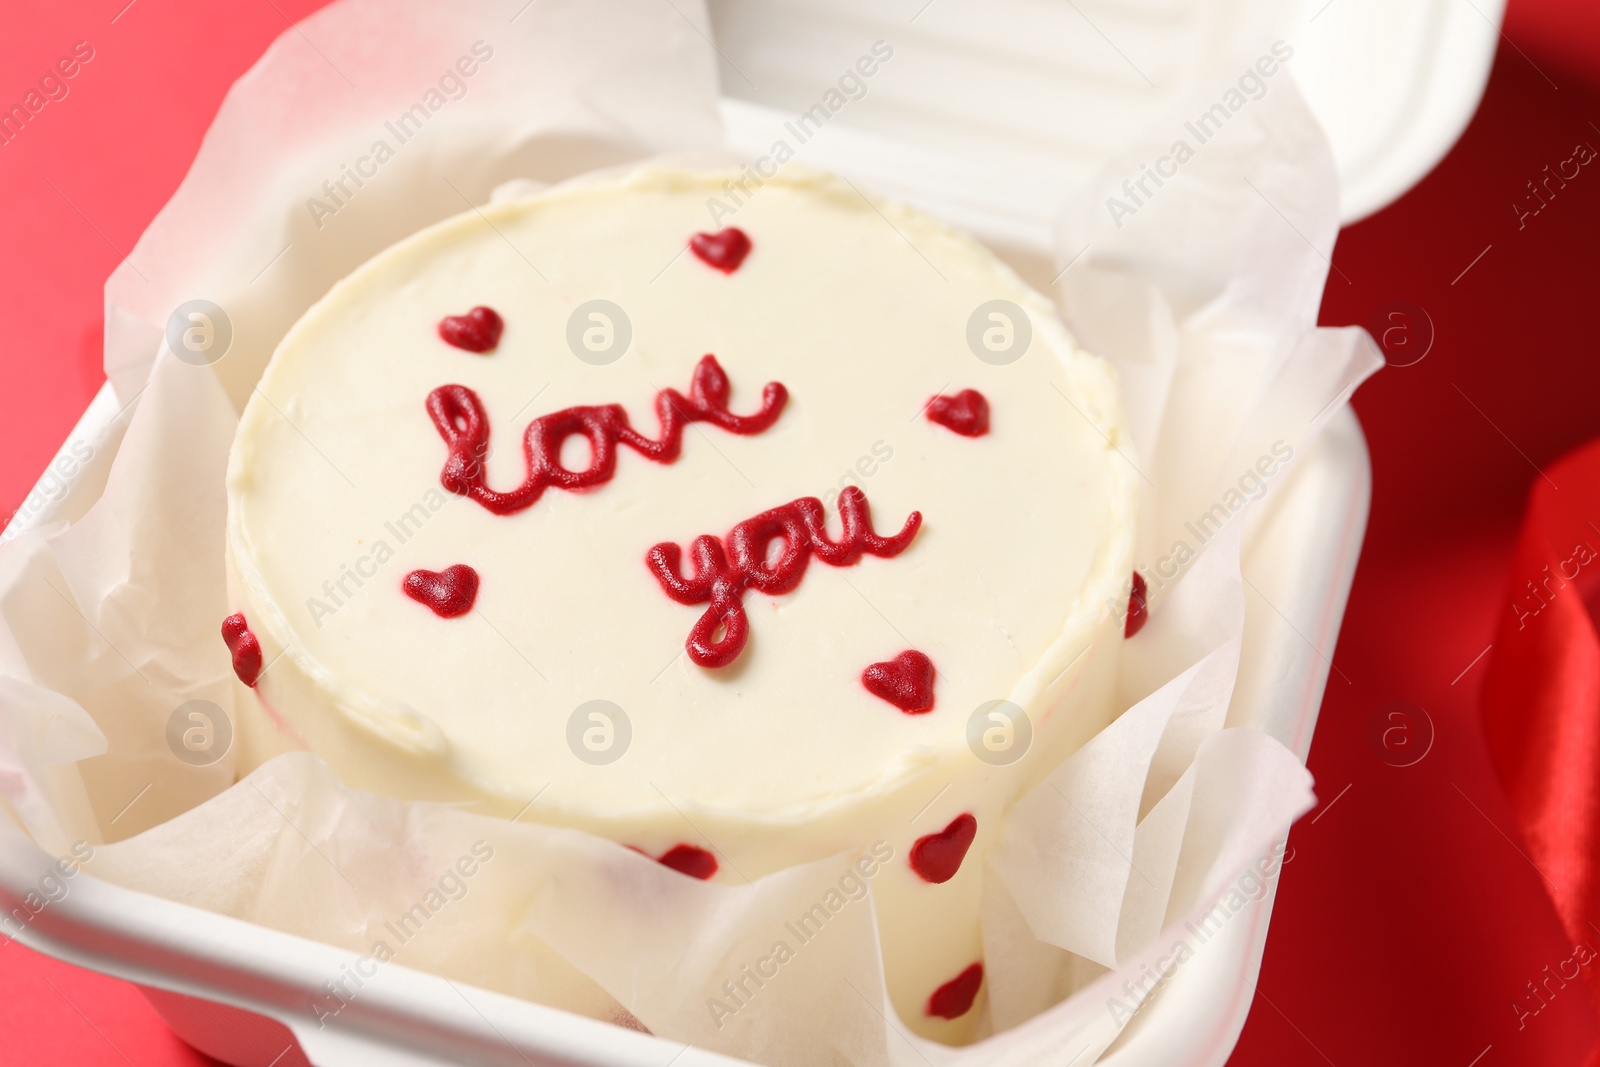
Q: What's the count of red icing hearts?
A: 10